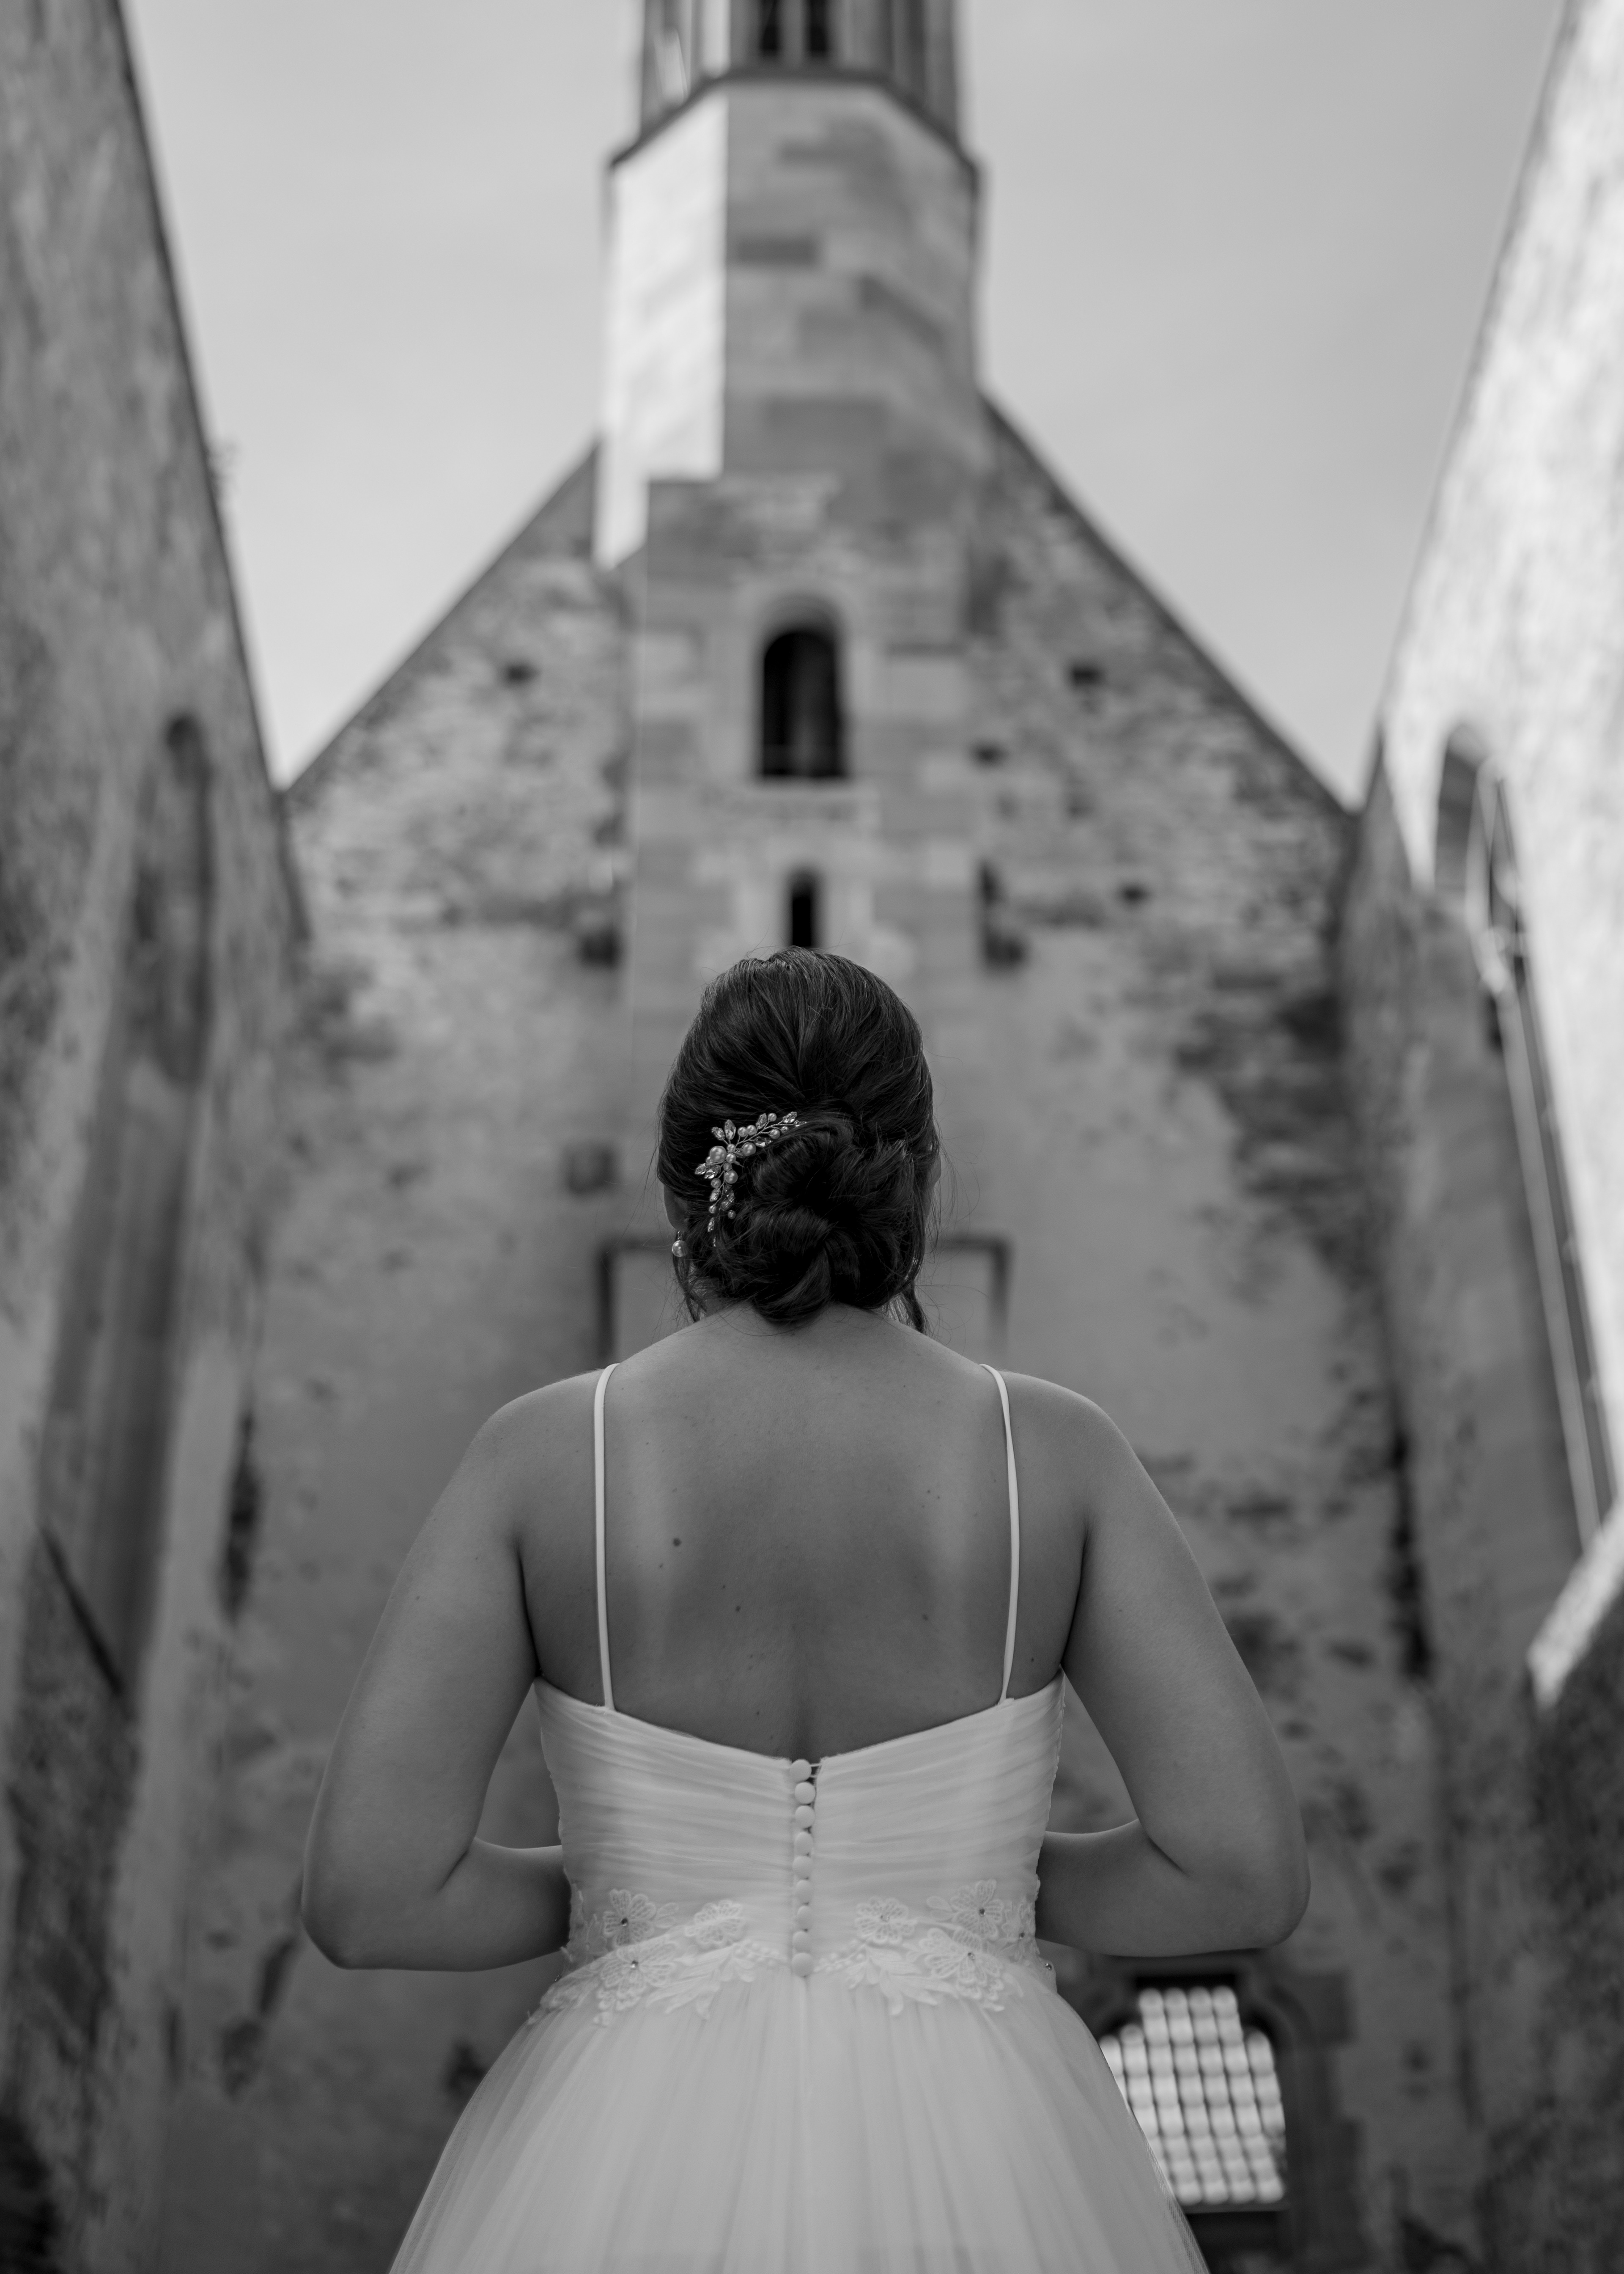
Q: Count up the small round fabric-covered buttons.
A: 9